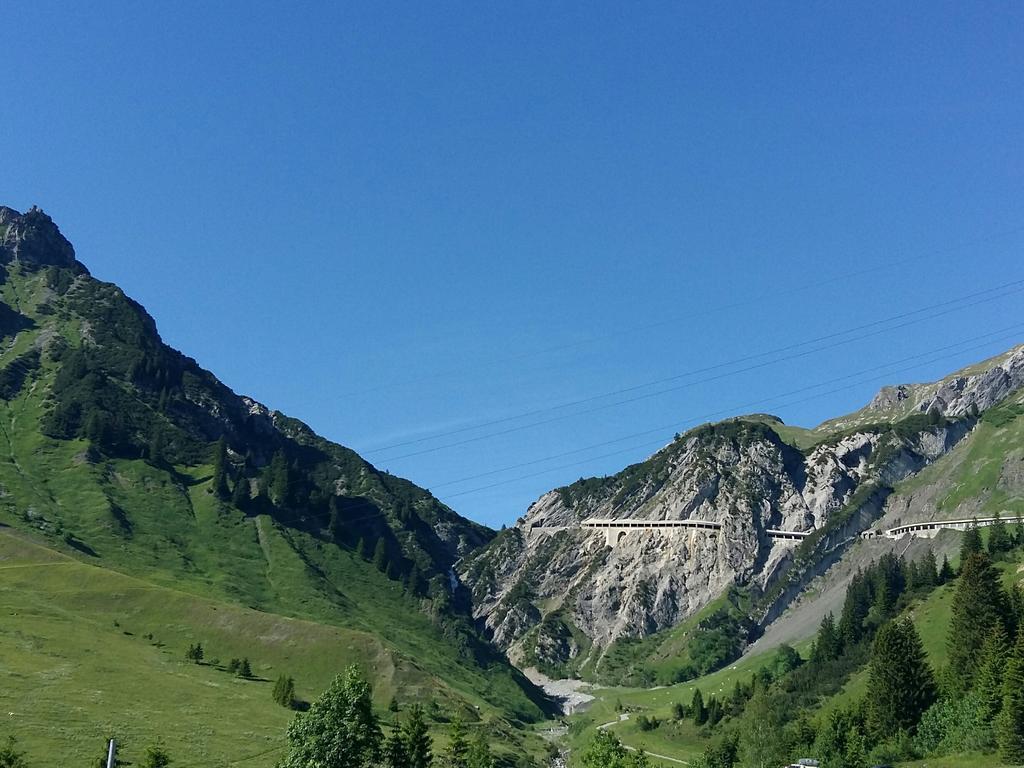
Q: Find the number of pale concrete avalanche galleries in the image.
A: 3